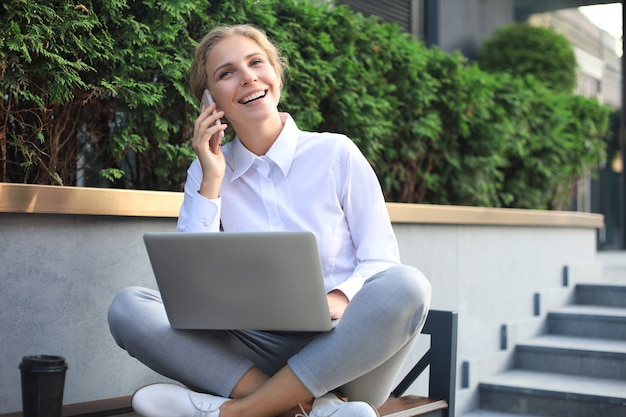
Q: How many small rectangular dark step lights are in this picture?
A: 4